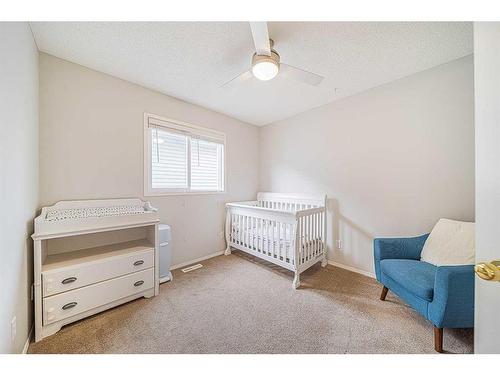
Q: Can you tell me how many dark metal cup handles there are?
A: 4